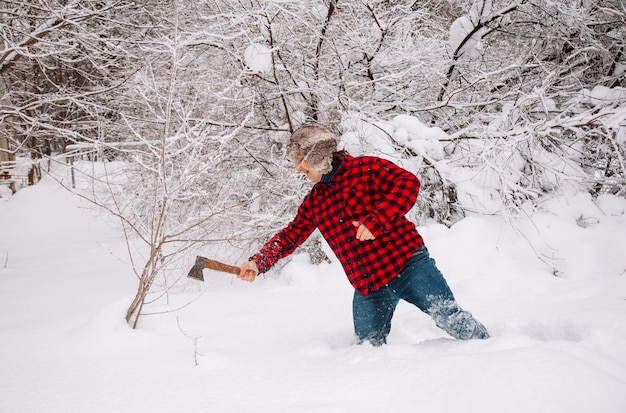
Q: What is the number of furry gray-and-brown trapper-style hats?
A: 1